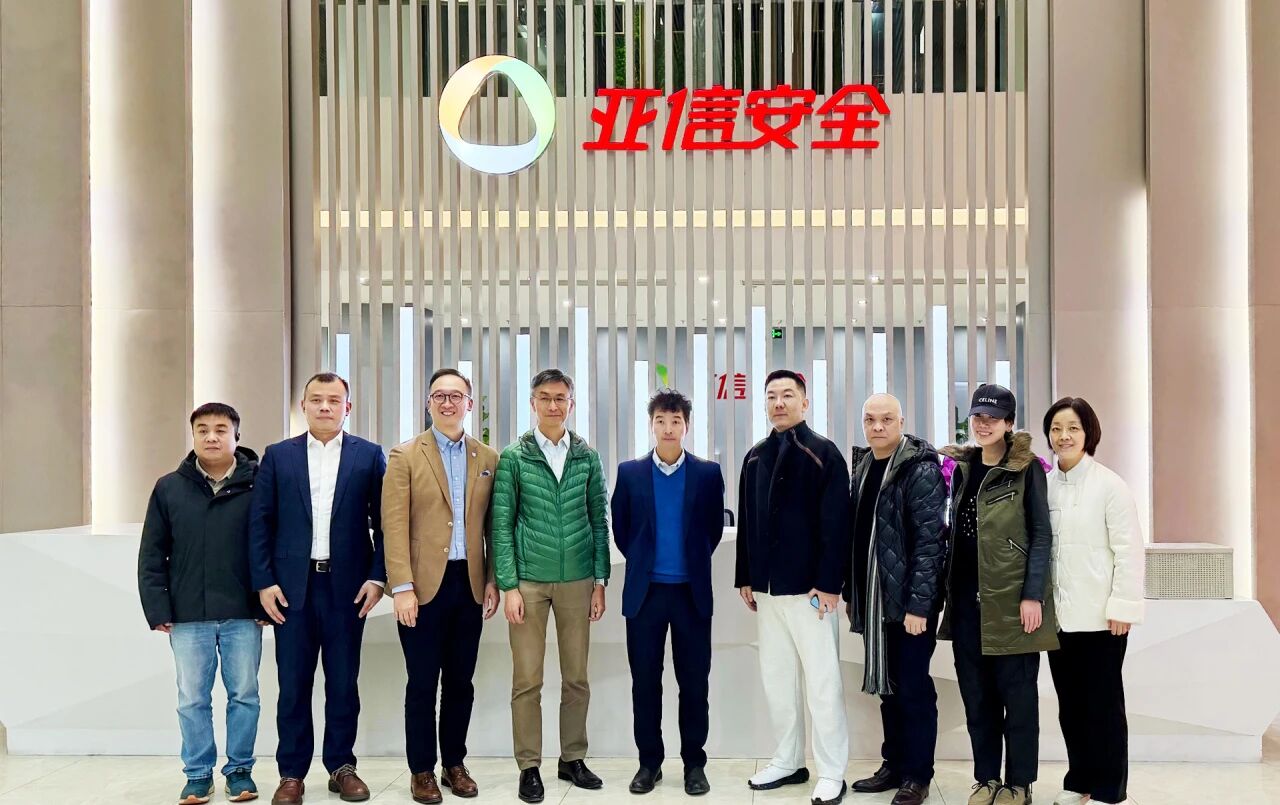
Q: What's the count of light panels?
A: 12